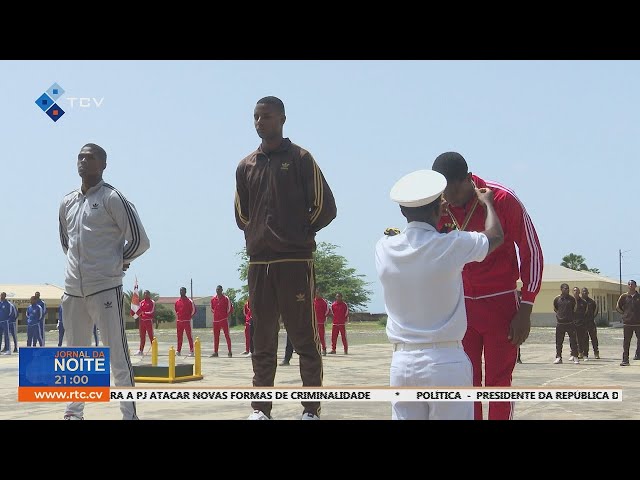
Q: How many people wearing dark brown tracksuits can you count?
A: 5